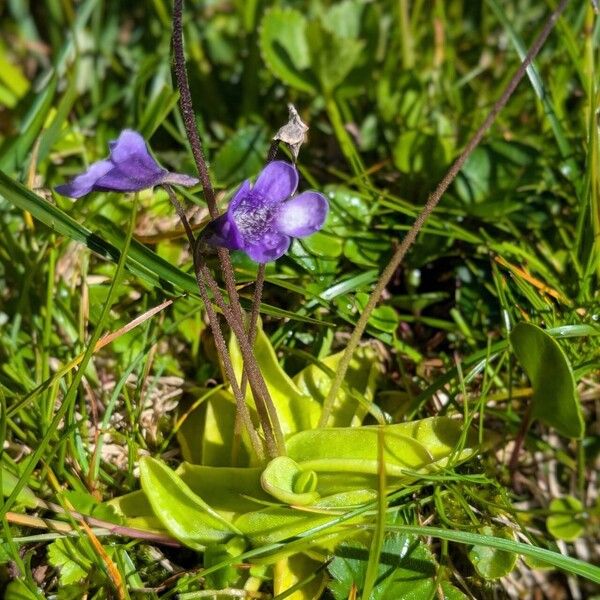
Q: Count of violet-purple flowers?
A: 2